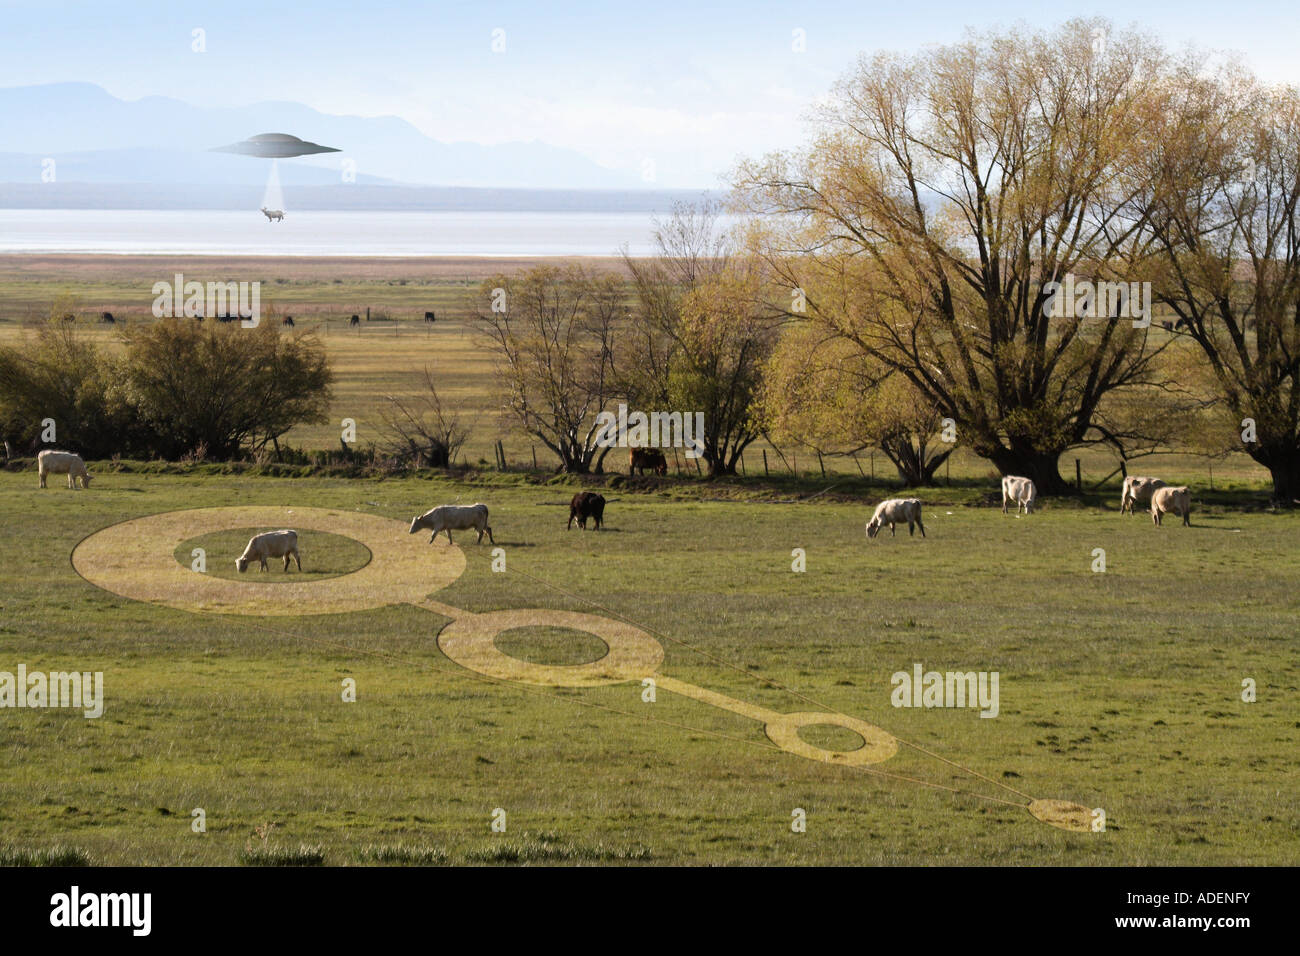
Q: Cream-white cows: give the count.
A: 8